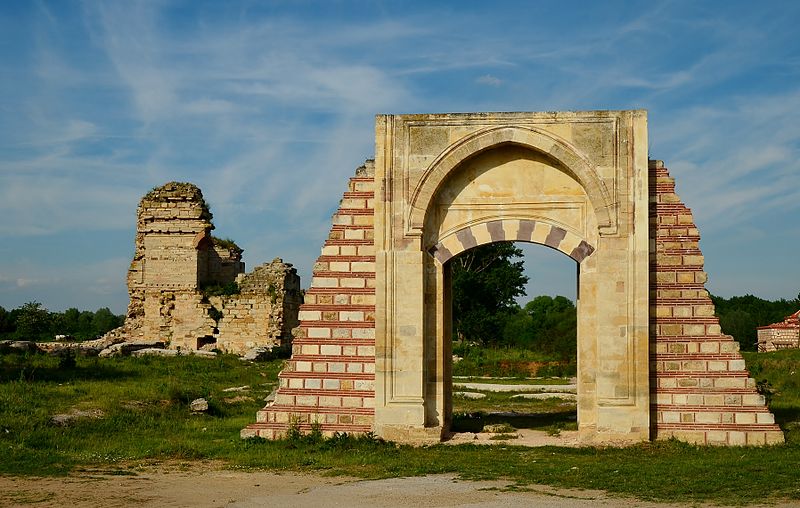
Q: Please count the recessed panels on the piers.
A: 2